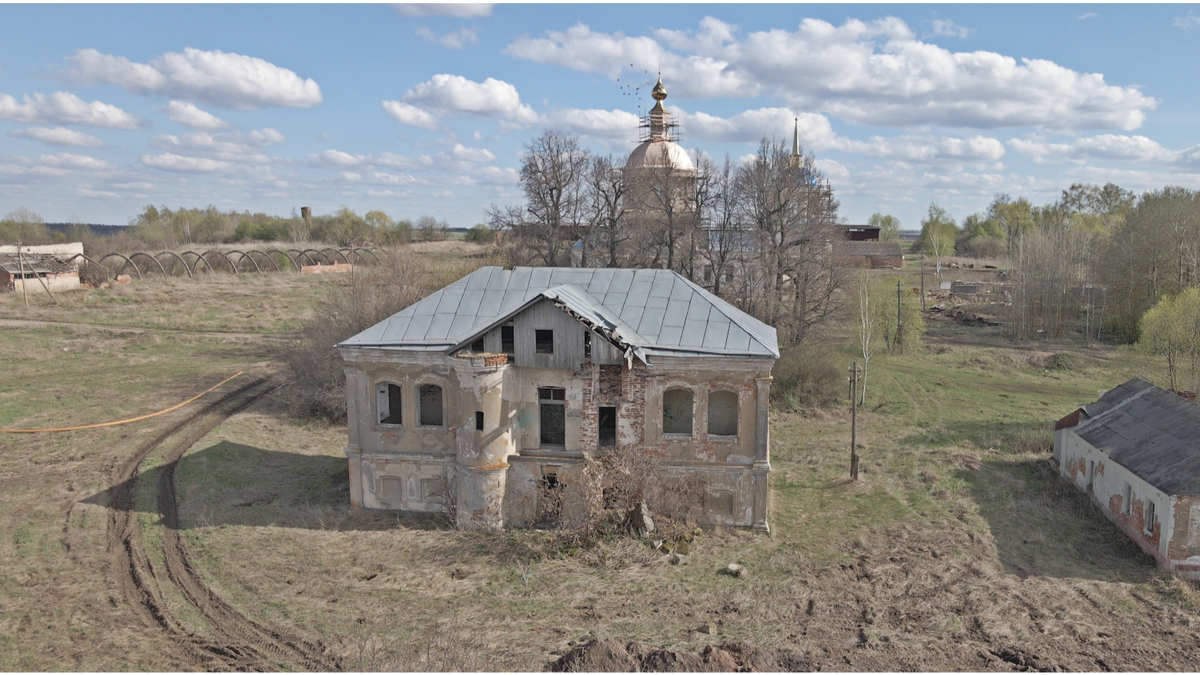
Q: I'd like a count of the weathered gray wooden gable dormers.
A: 1